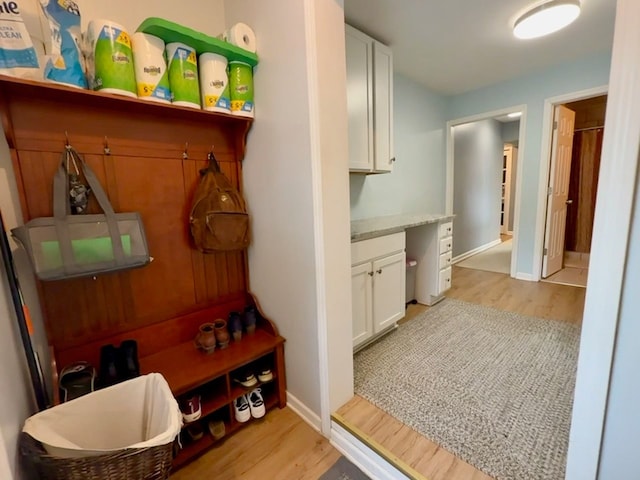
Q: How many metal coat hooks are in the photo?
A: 4